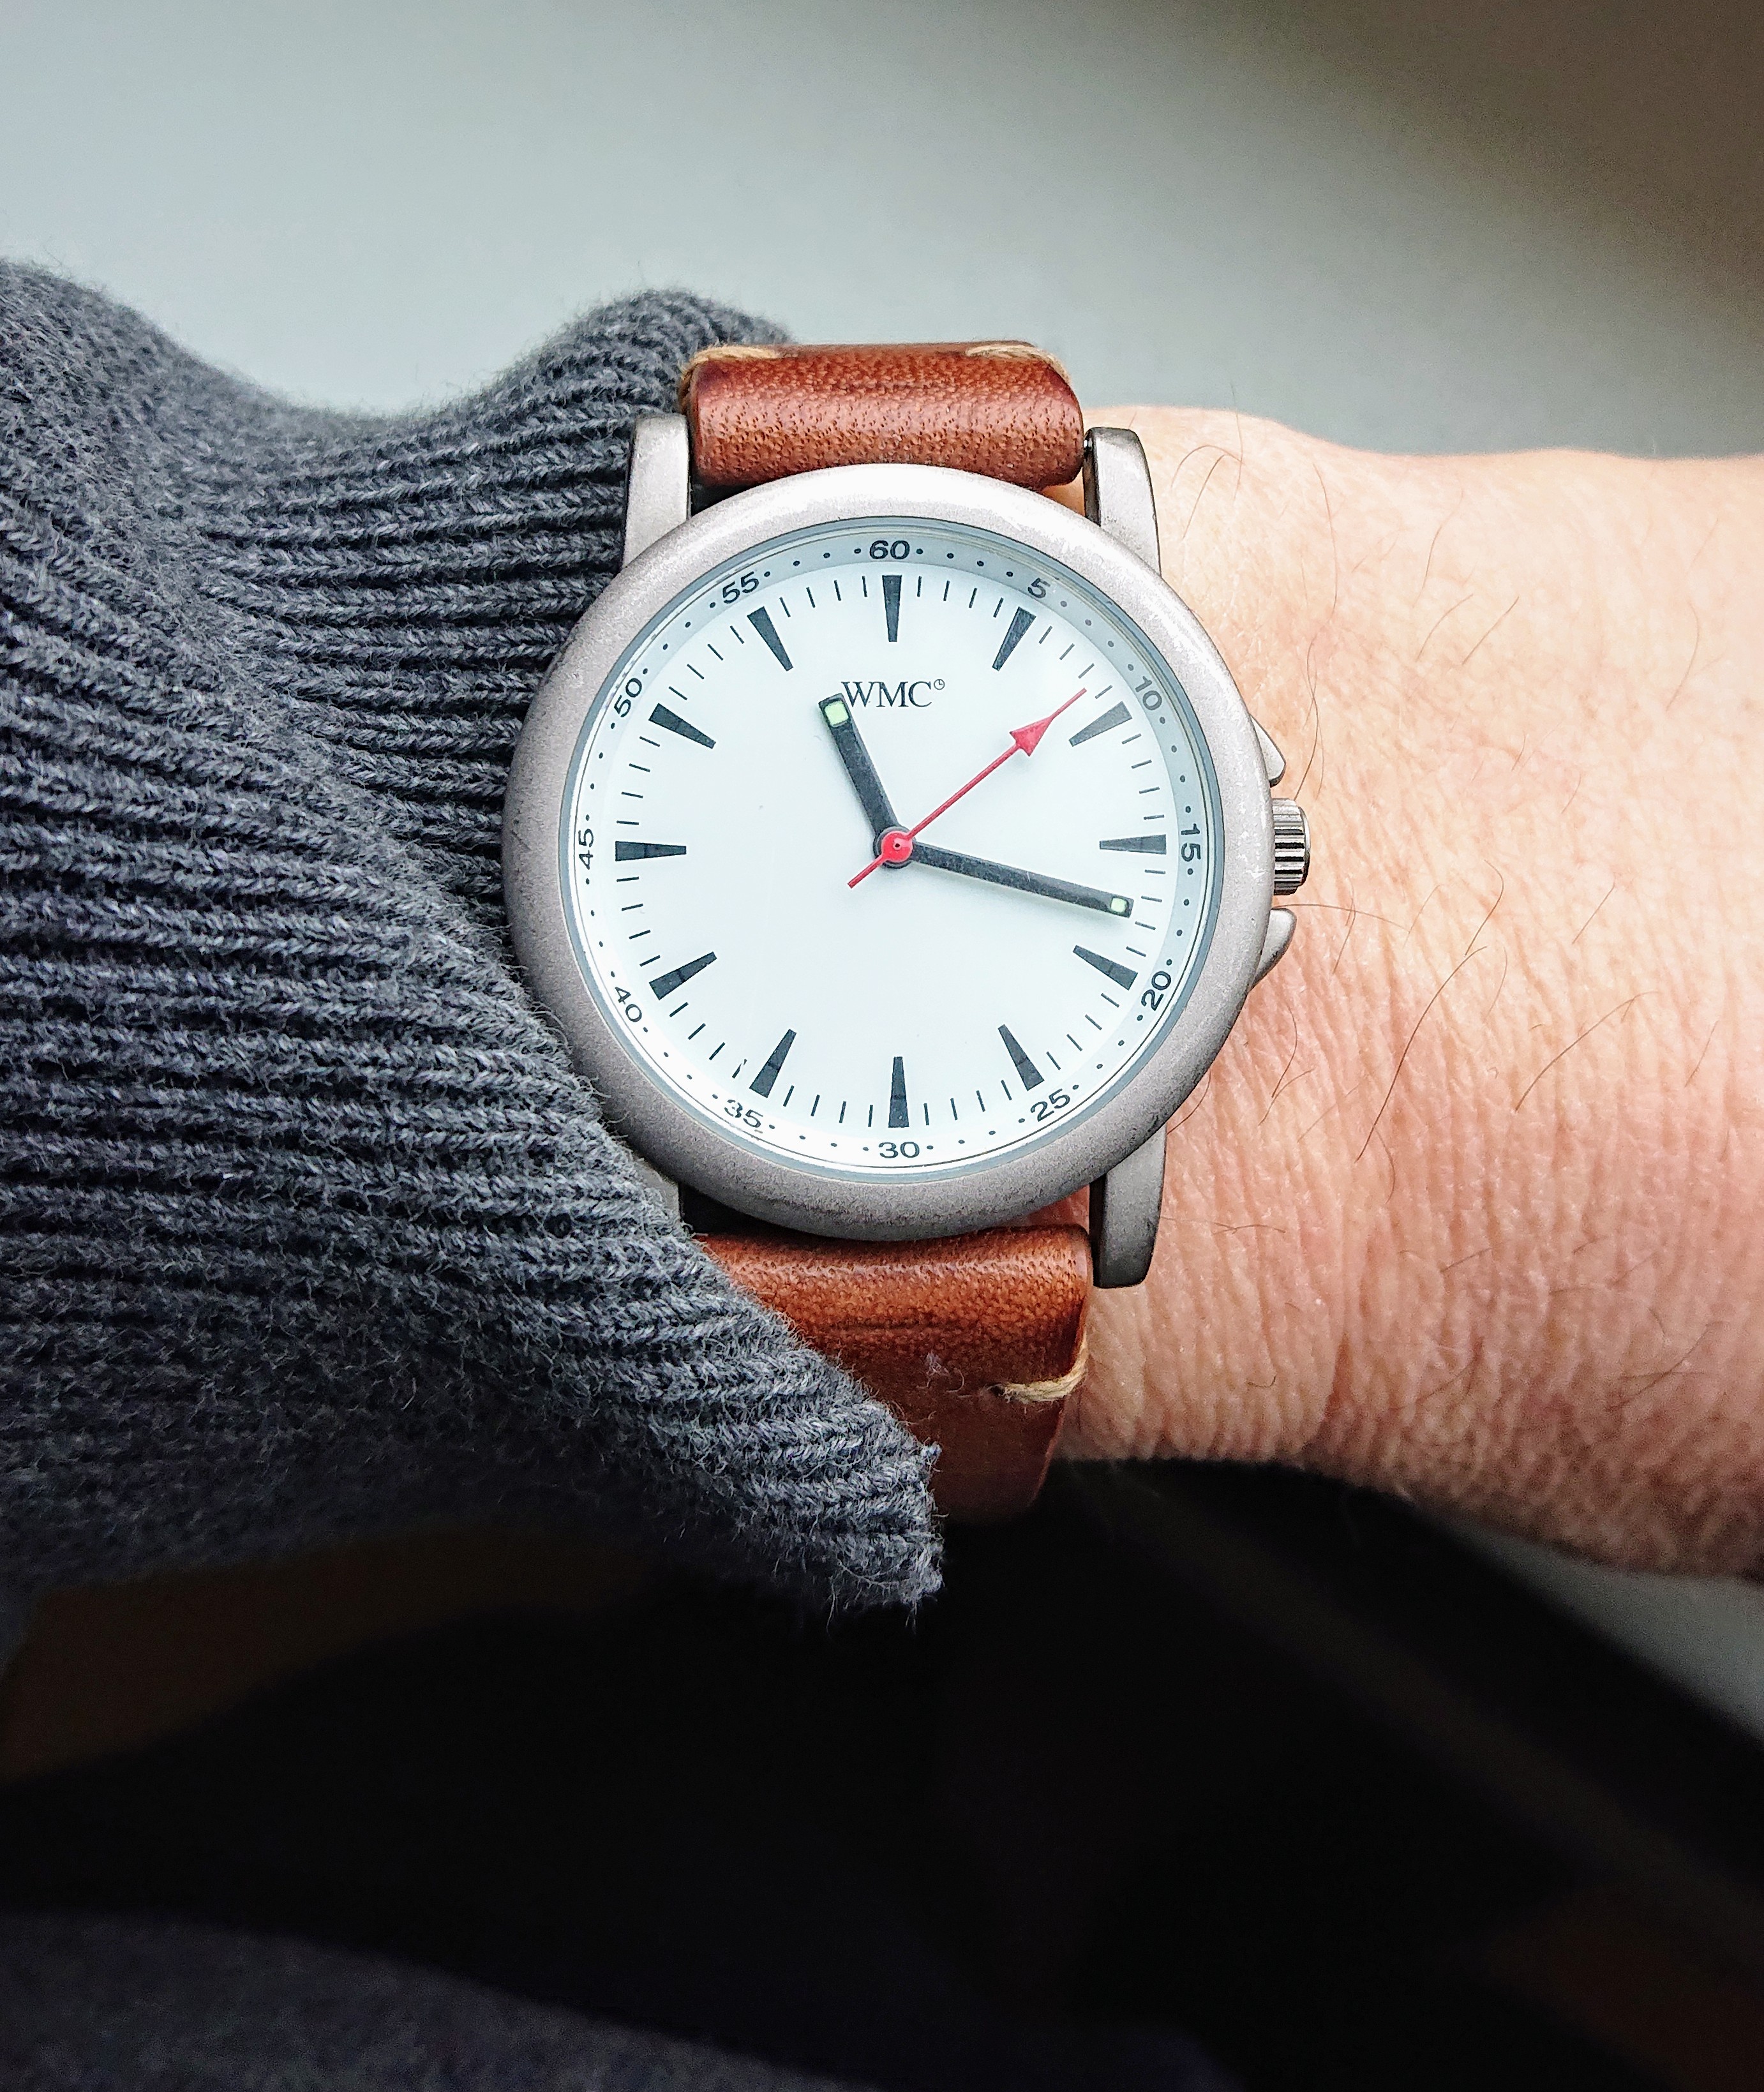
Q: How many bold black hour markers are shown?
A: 12